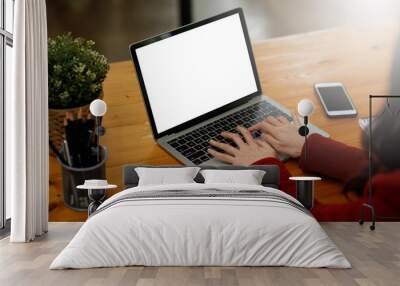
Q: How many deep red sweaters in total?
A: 1